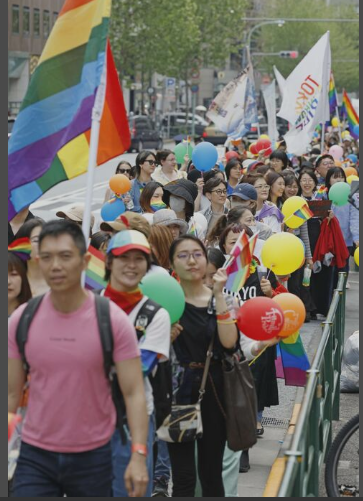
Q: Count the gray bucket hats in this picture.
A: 1